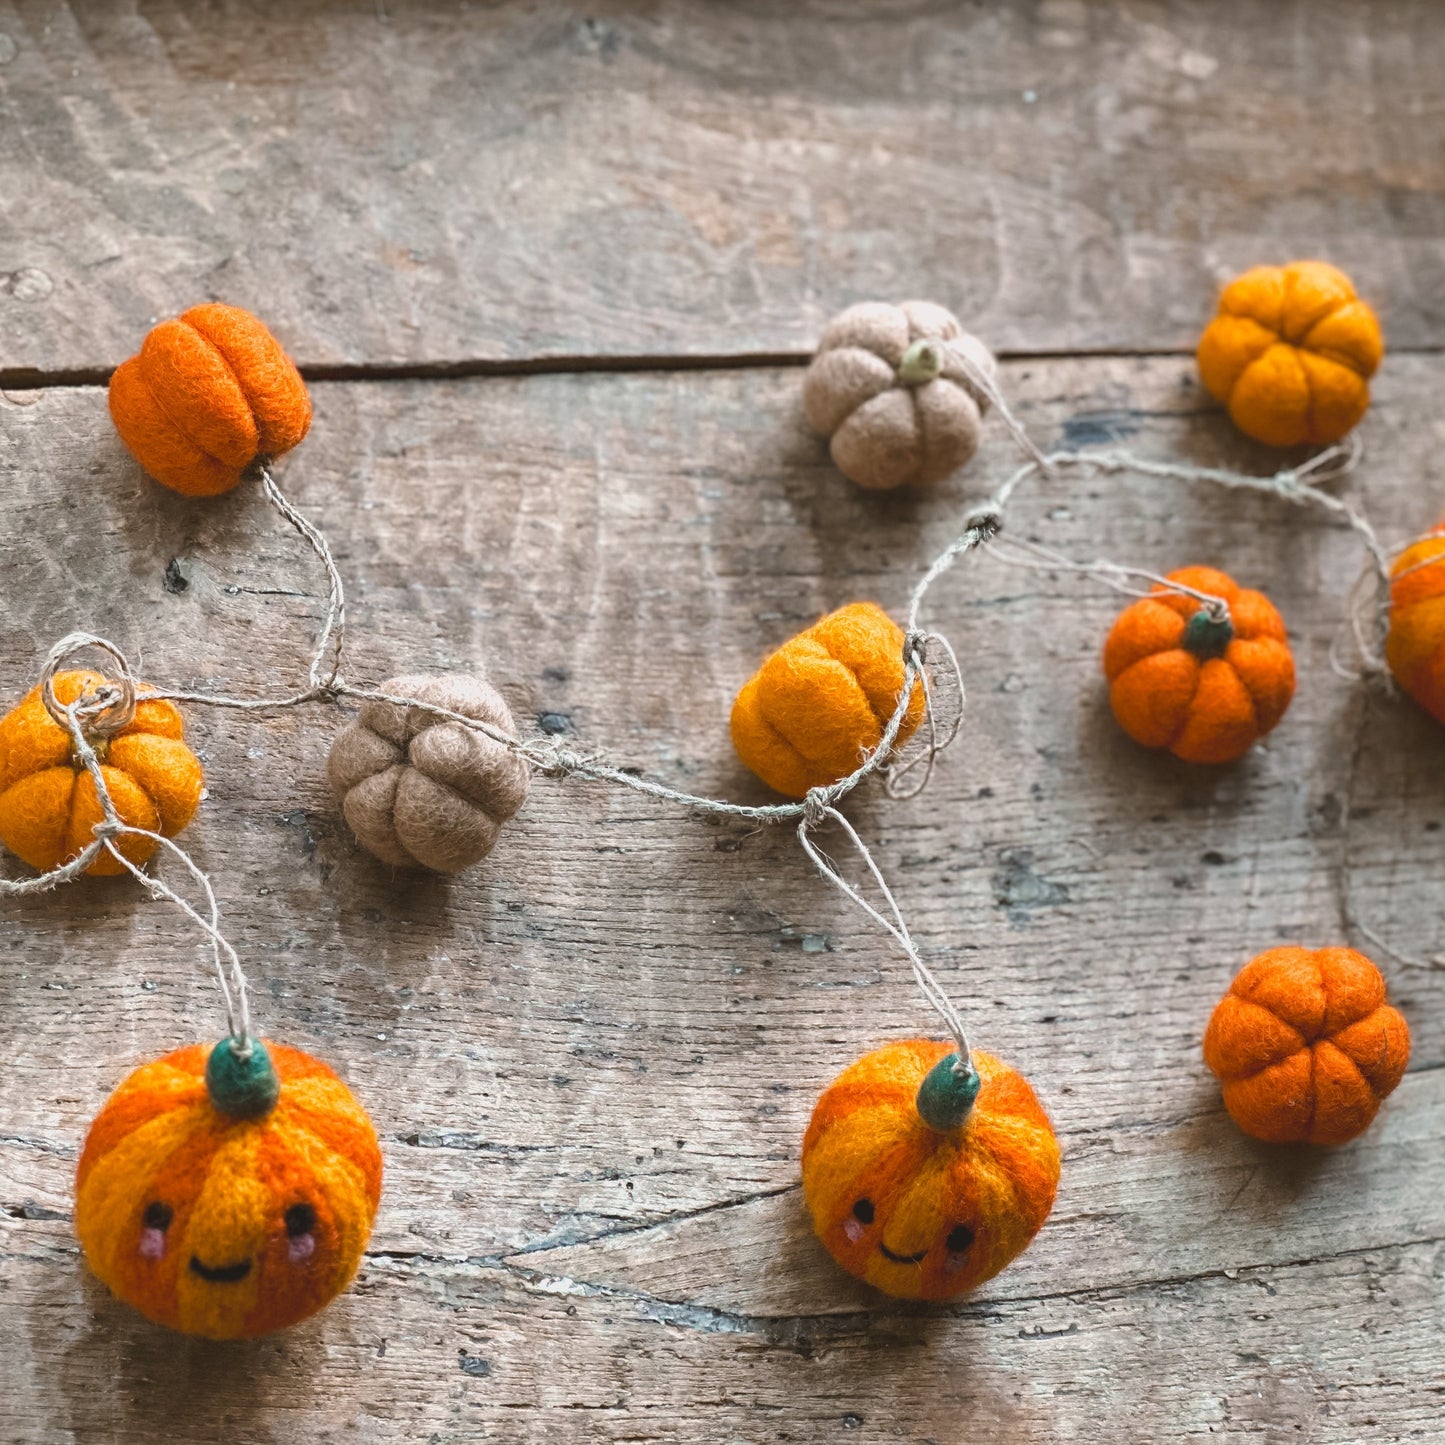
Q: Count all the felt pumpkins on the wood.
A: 11